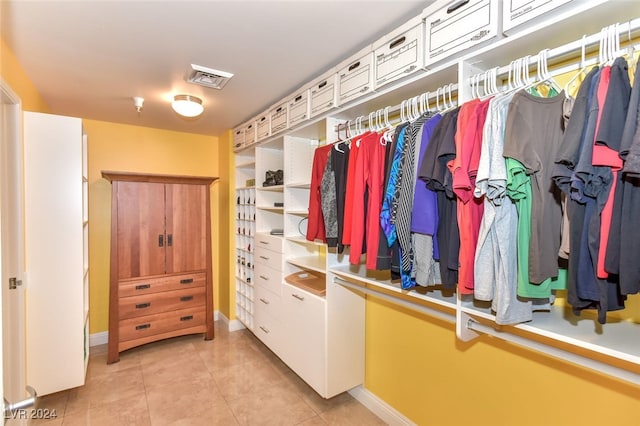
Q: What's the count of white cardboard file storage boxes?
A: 10